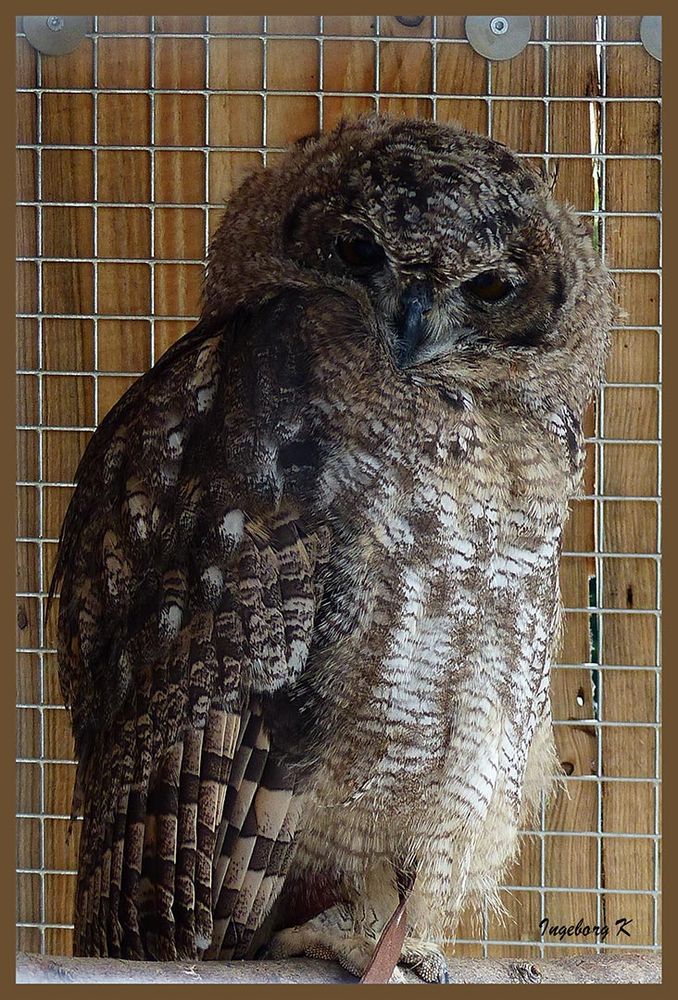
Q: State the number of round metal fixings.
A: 3